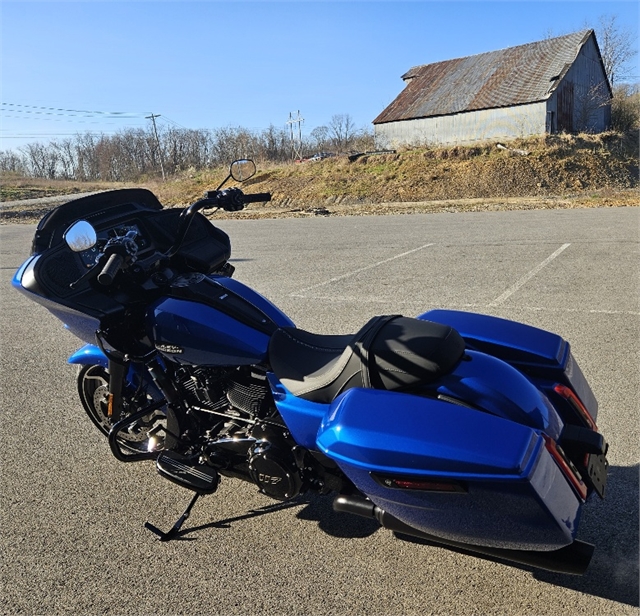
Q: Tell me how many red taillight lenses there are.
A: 2